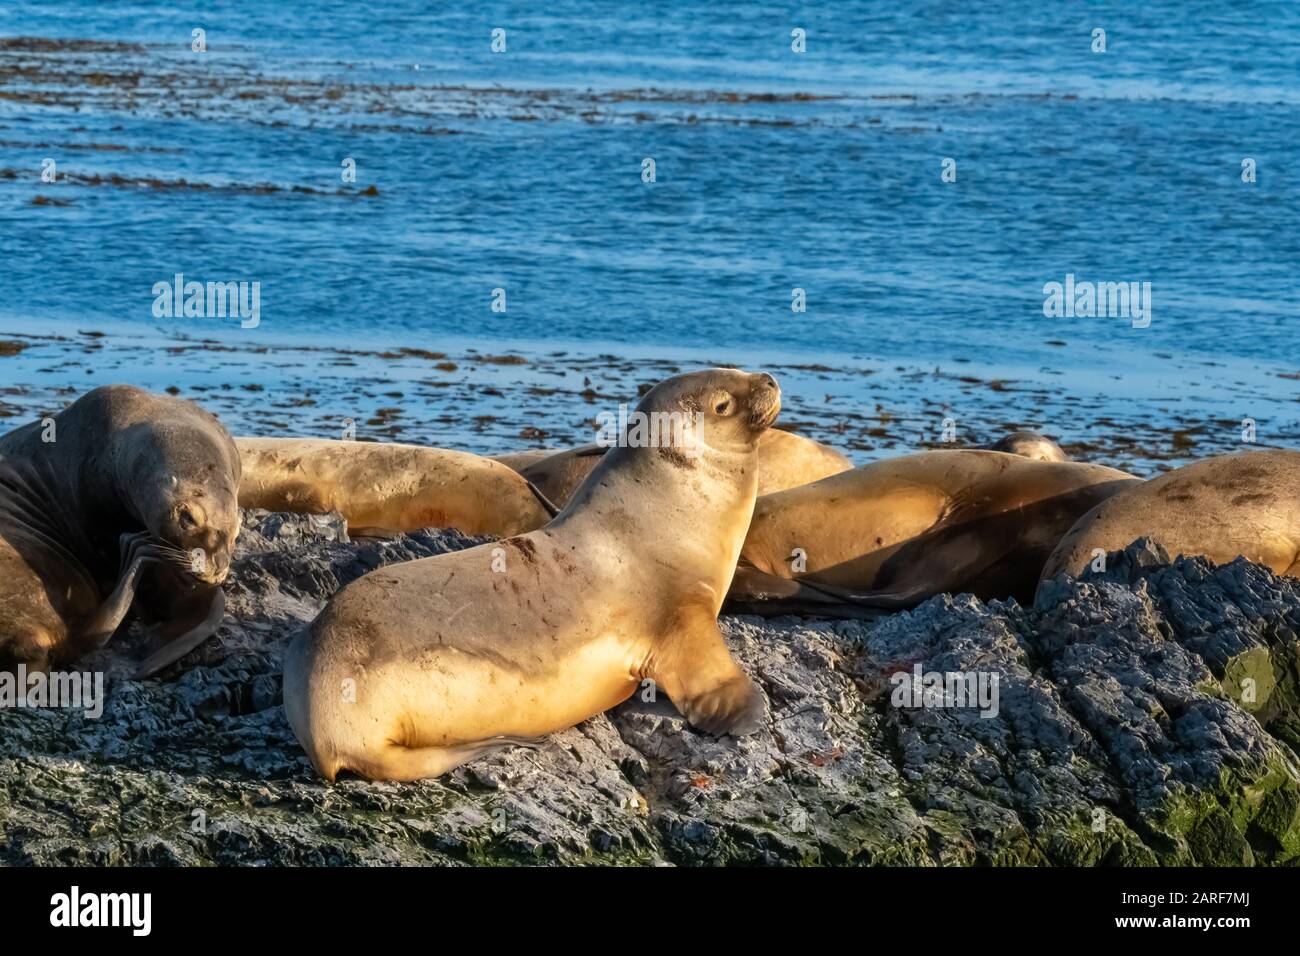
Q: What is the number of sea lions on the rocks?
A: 7